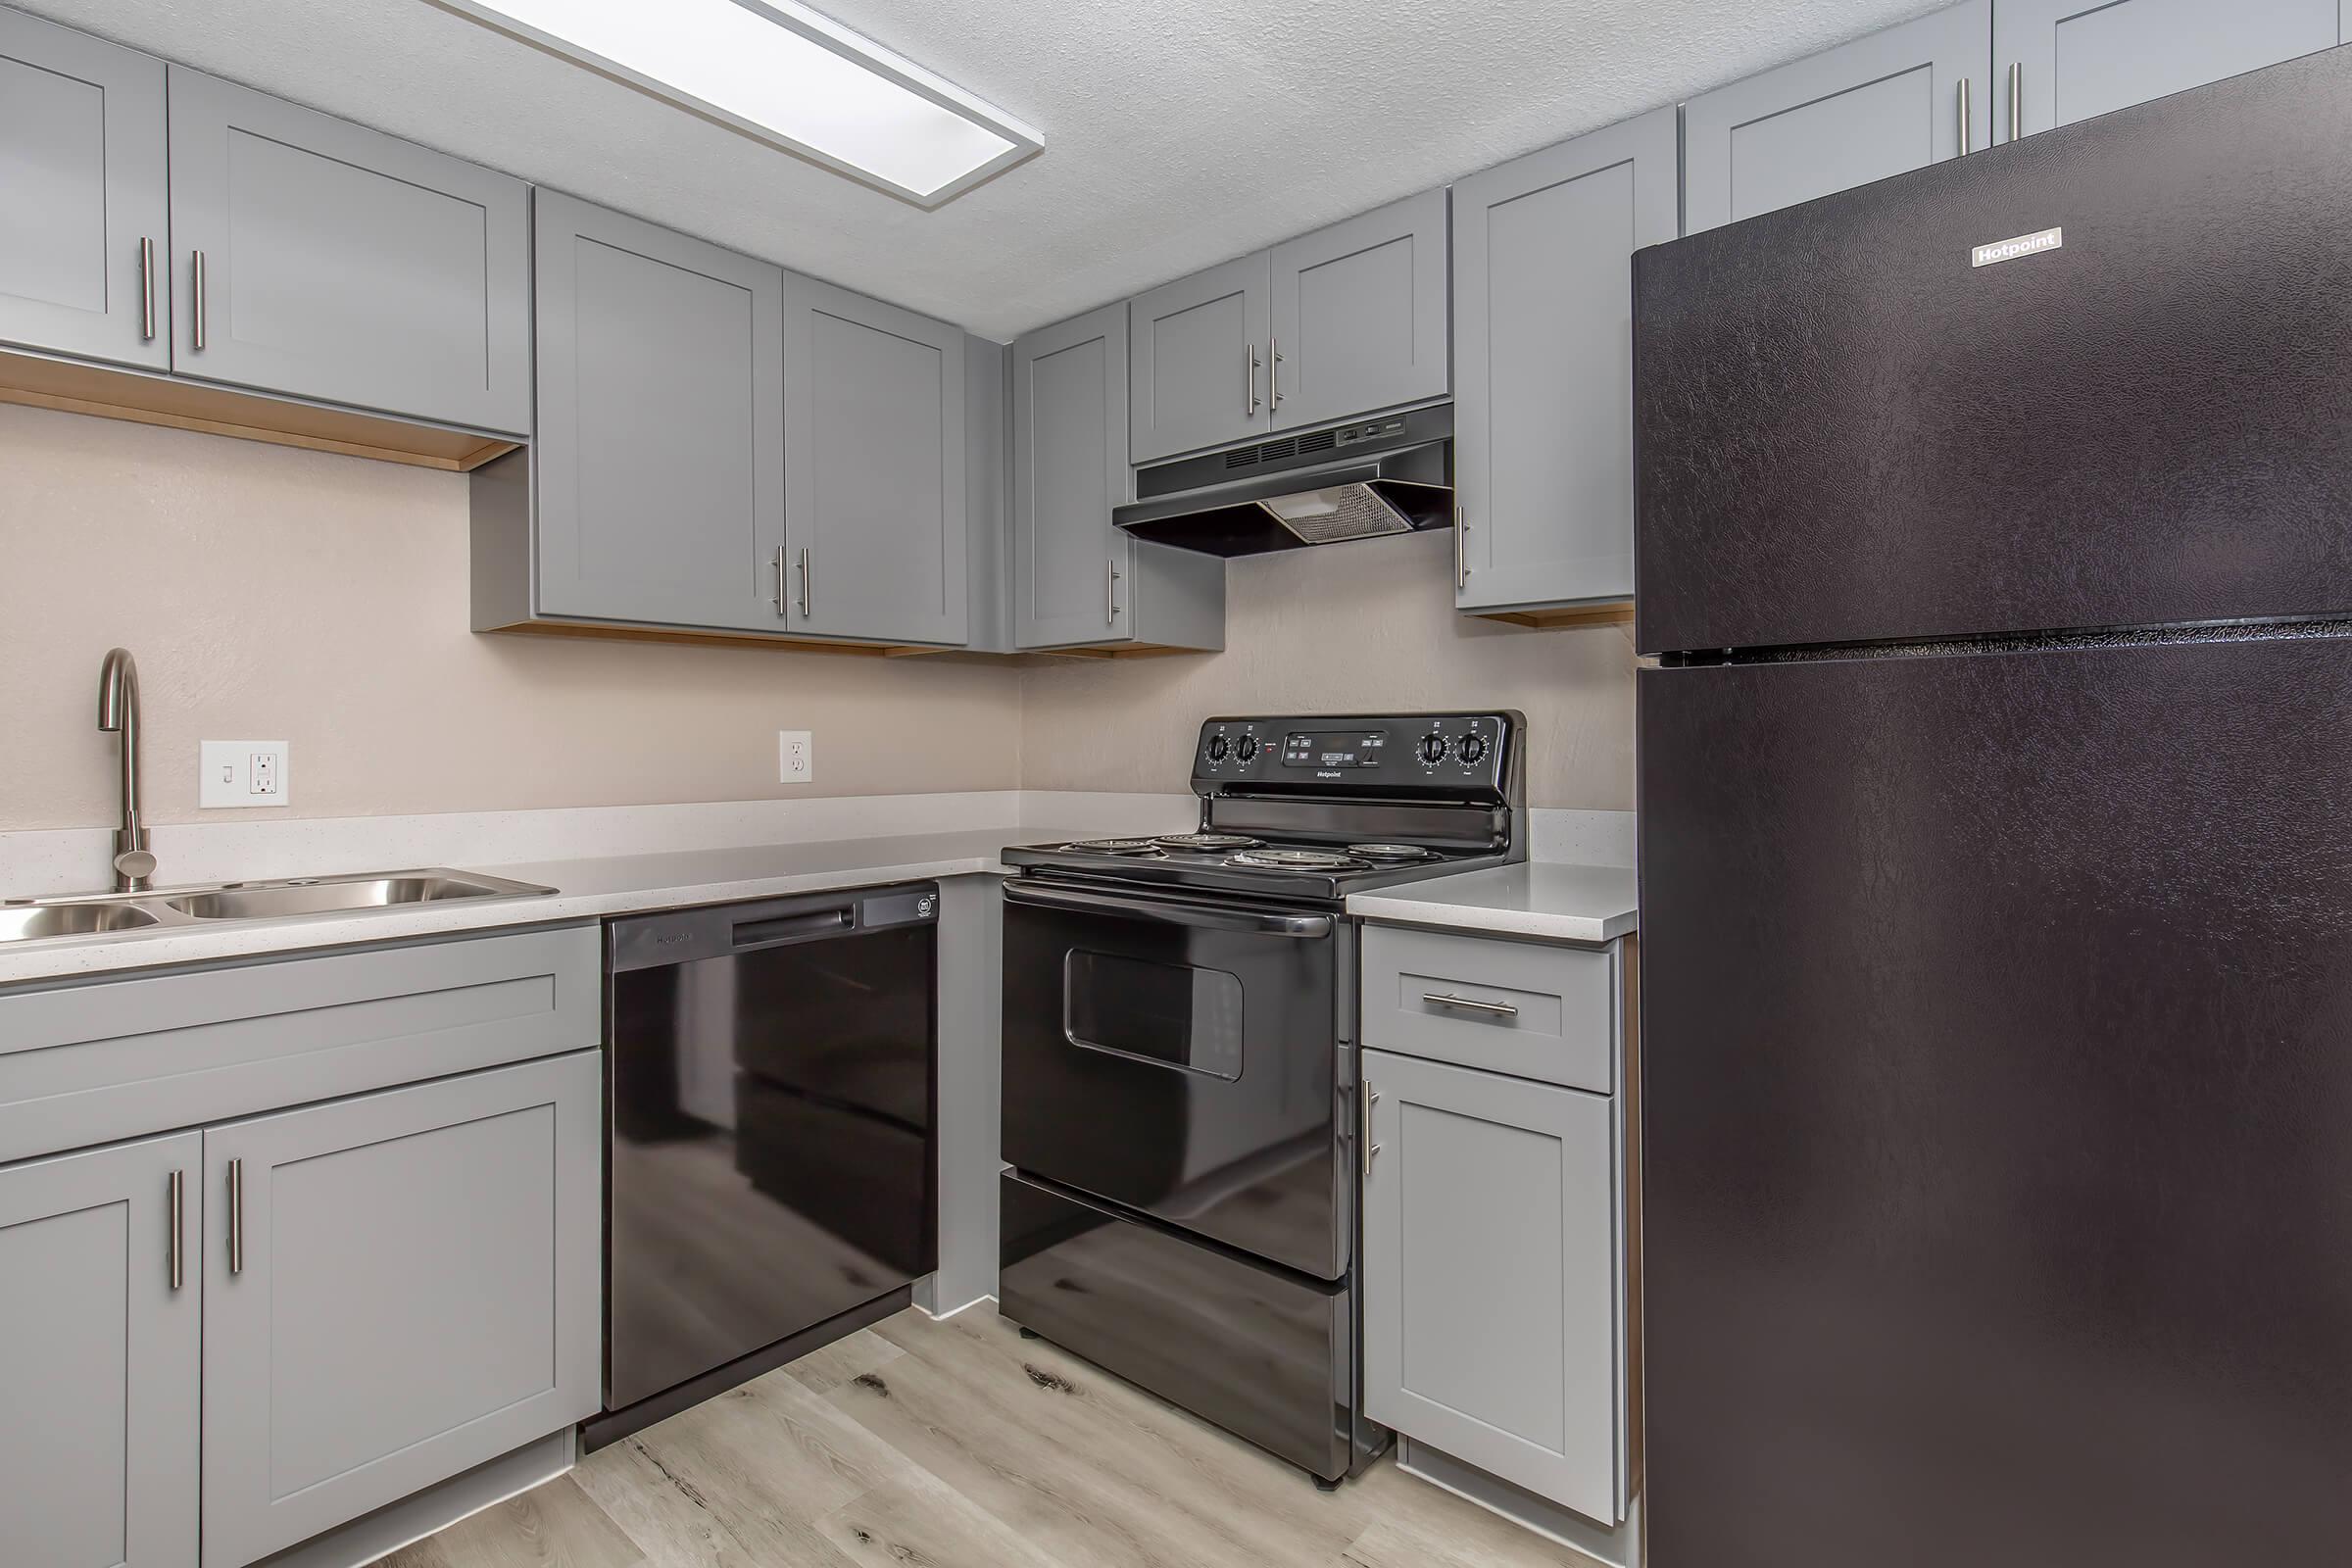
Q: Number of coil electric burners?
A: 4